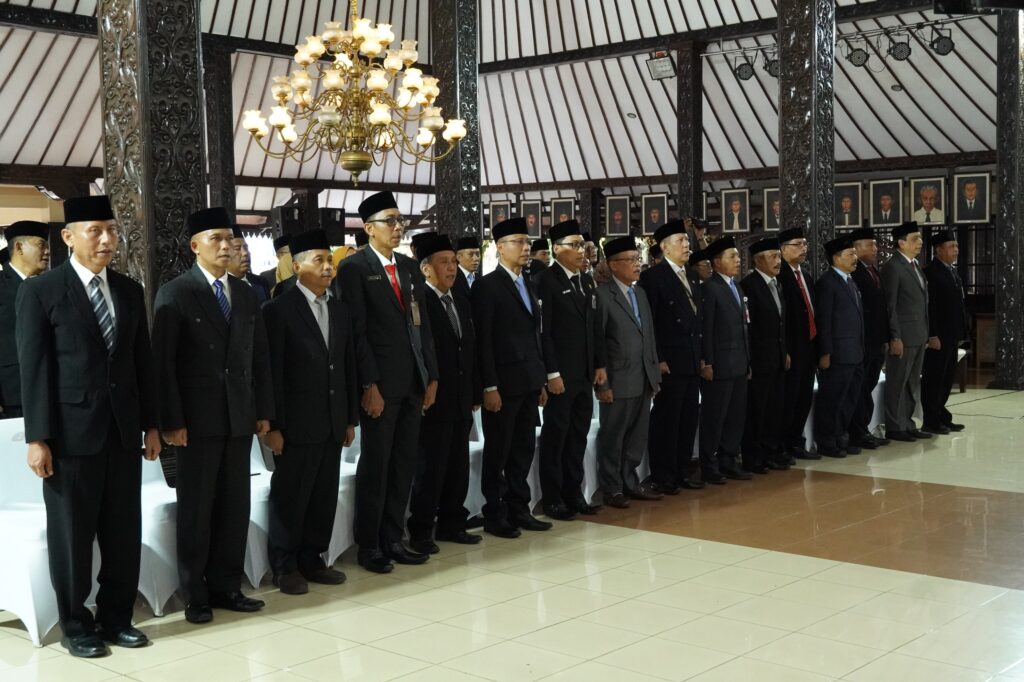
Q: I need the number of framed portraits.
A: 11